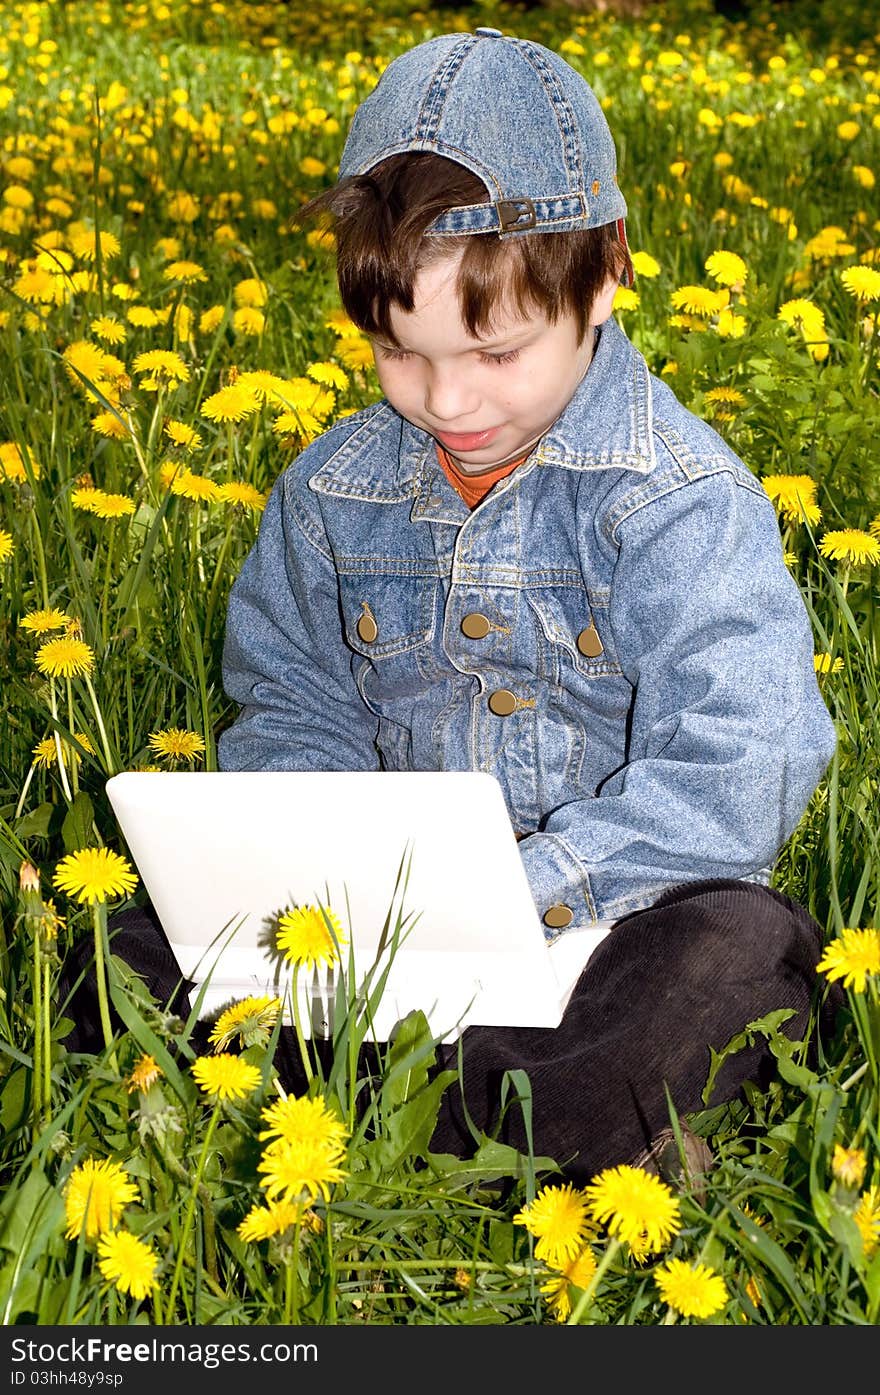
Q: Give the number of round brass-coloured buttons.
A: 5